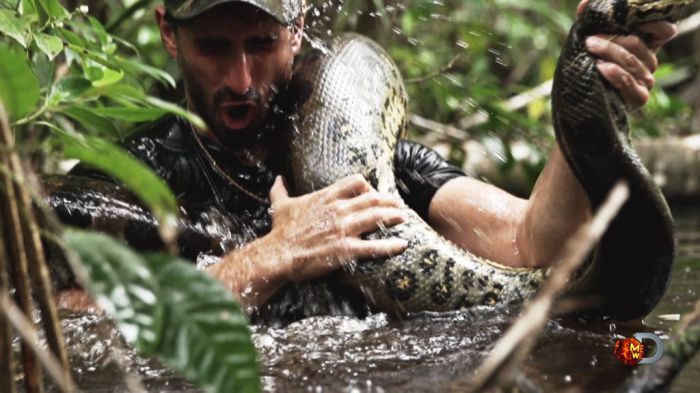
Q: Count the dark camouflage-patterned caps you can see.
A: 1